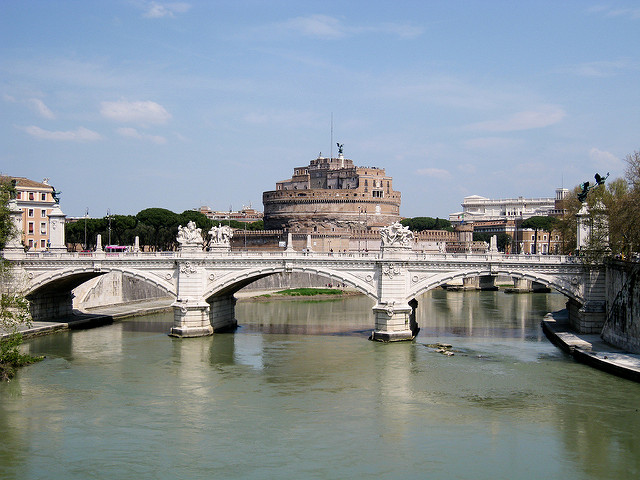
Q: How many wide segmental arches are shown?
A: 3